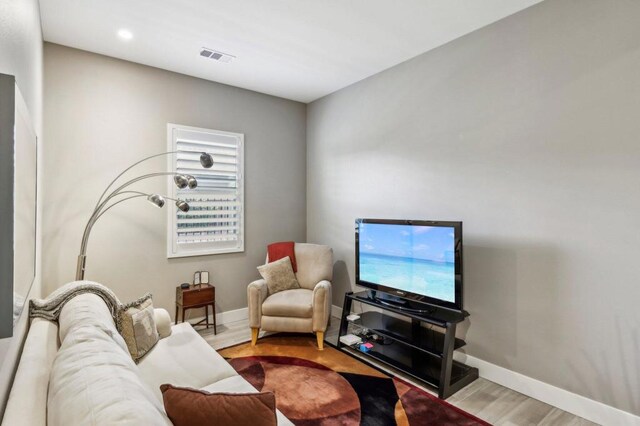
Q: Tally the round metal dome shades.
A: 5